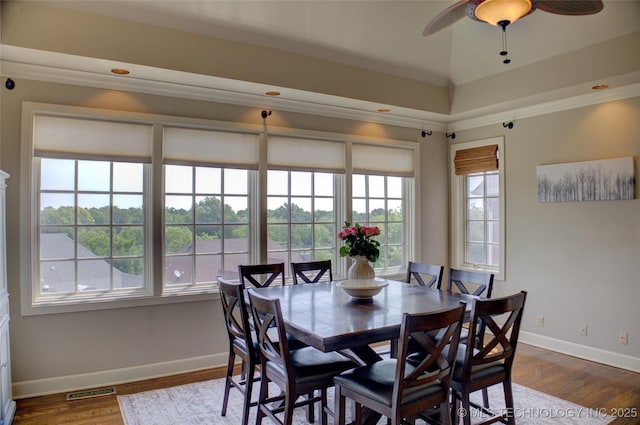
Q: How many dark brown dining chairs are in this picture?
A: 8